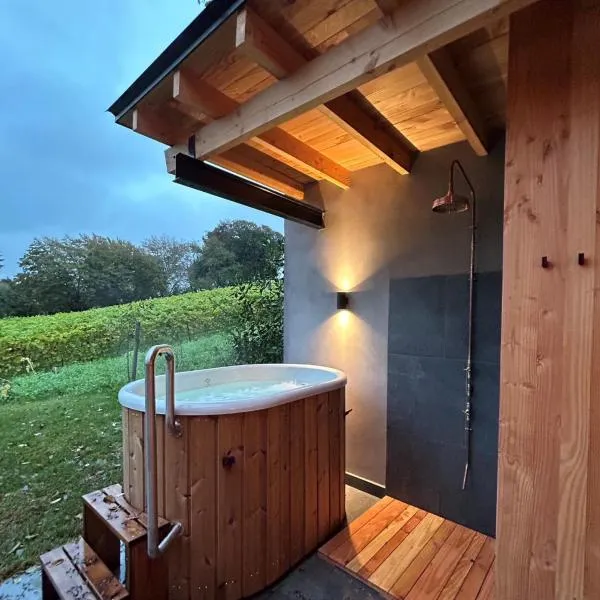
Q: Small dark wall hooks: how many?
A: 2